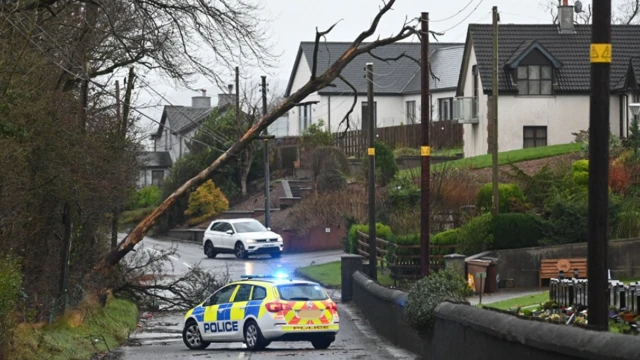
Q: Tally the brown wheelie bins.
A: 2